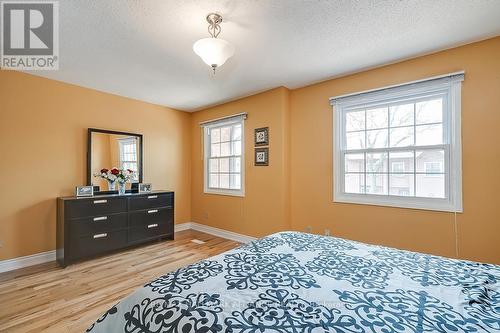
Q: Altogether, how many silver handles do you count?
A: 6